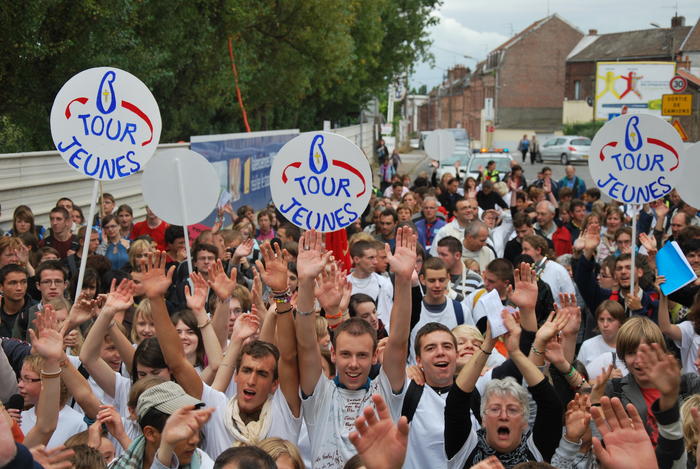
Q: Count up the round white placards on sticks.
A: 6